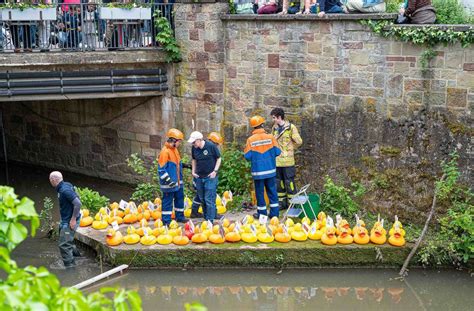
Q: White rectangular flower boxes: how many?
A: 2